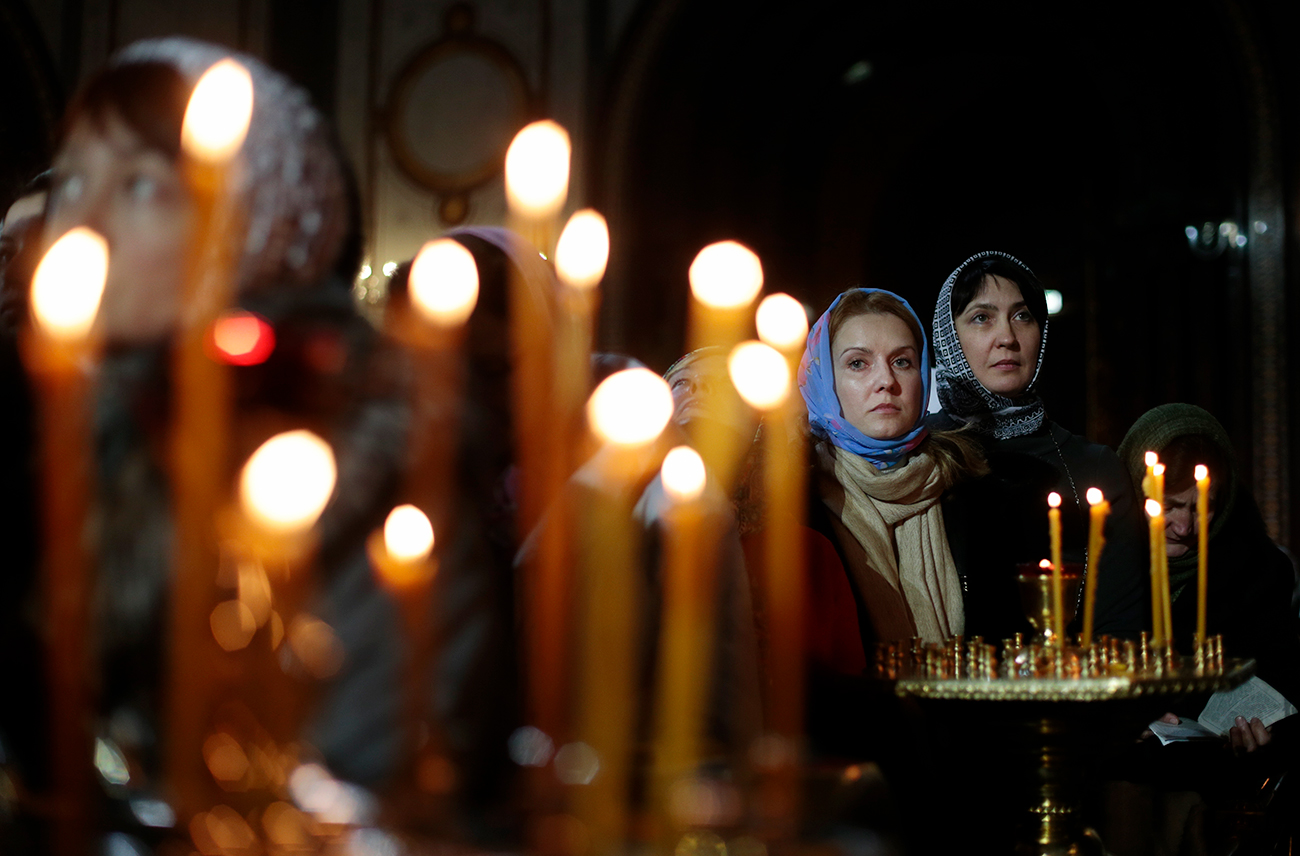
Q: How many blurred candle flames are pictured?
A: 12